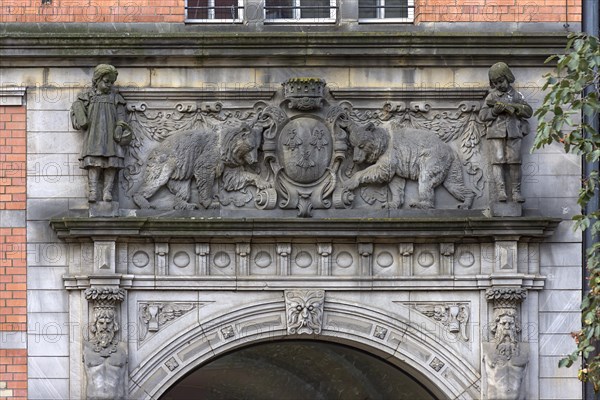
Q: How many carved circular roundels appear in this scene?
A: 9